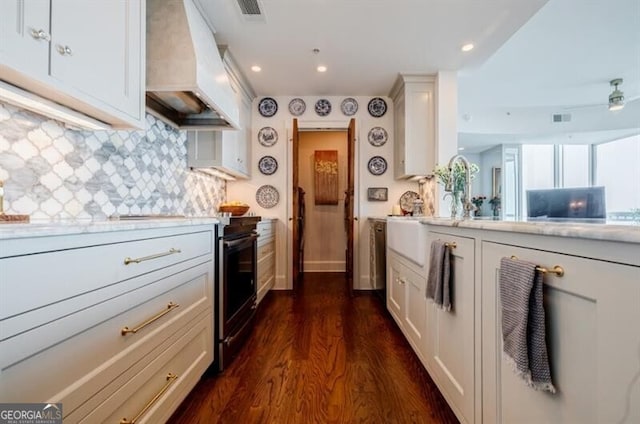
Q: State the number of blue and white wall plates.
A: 10